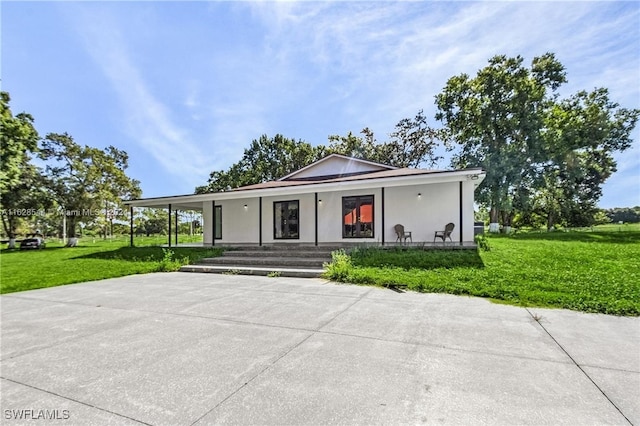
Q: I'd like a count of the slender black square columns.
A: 8